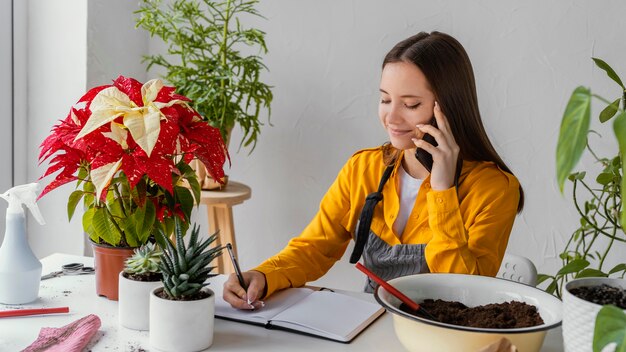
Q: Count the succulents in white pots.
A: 2